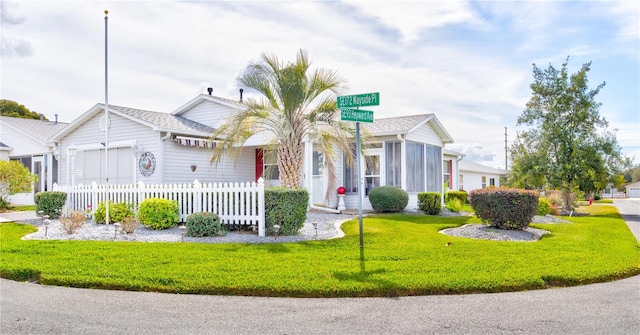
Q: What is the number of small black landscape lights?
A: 7